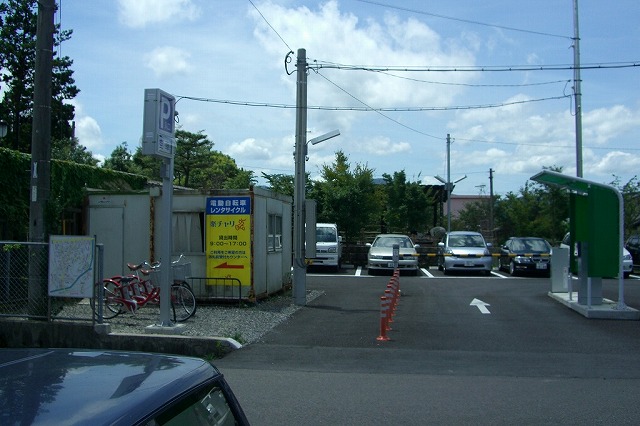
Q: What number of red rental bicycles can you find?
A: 3